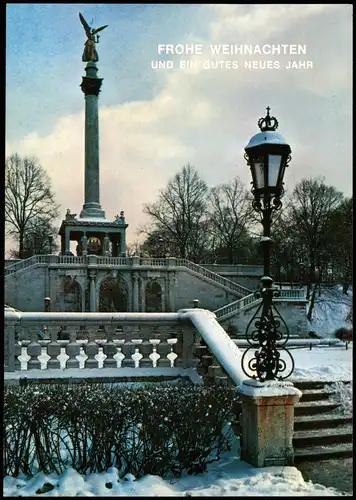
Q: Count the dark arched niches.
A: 3